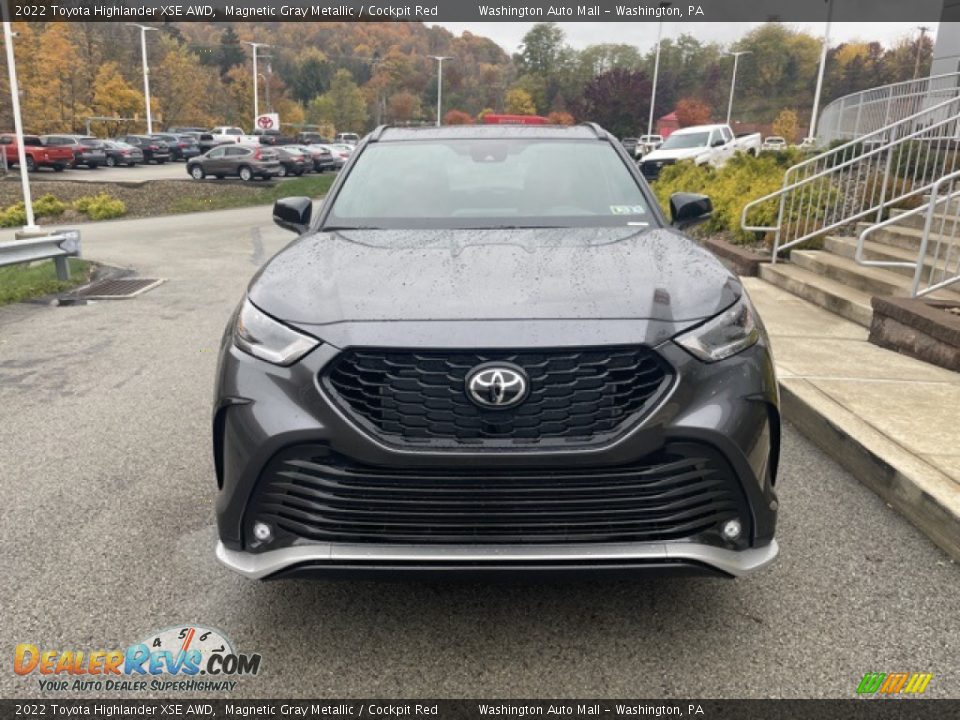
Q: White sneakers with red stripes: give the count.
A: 0